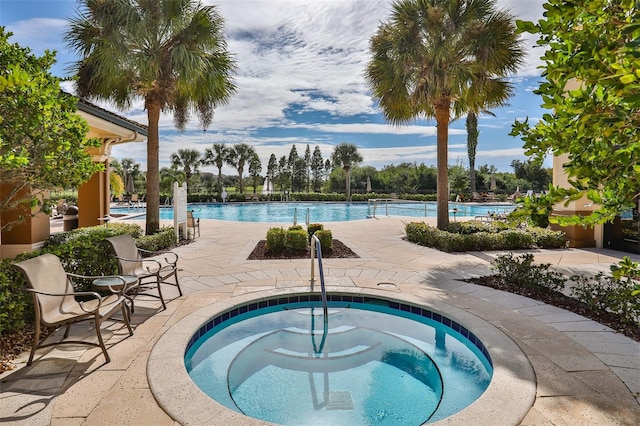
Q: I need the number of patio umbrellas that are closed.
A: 3